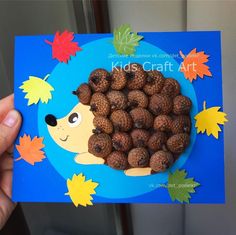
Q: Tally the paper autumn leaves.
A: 8